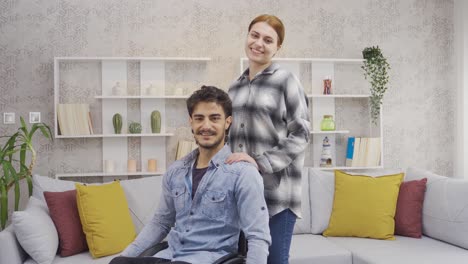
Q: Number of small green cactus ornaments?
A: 3